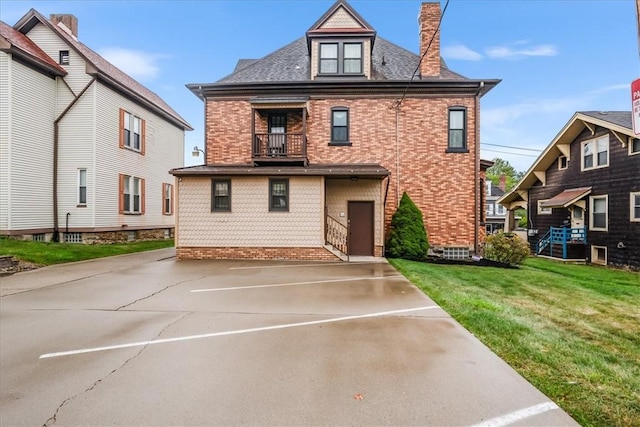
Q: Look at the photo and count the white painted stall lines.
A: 4